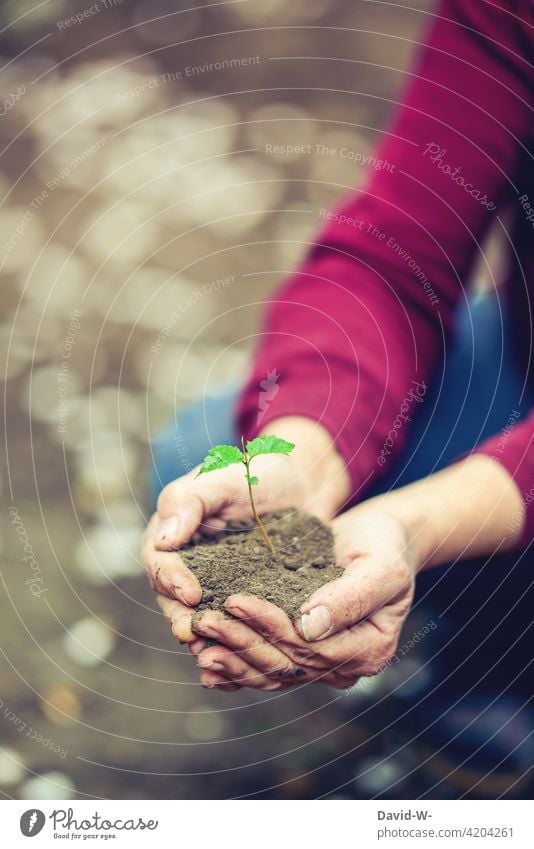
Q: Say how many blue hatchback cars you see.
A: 0